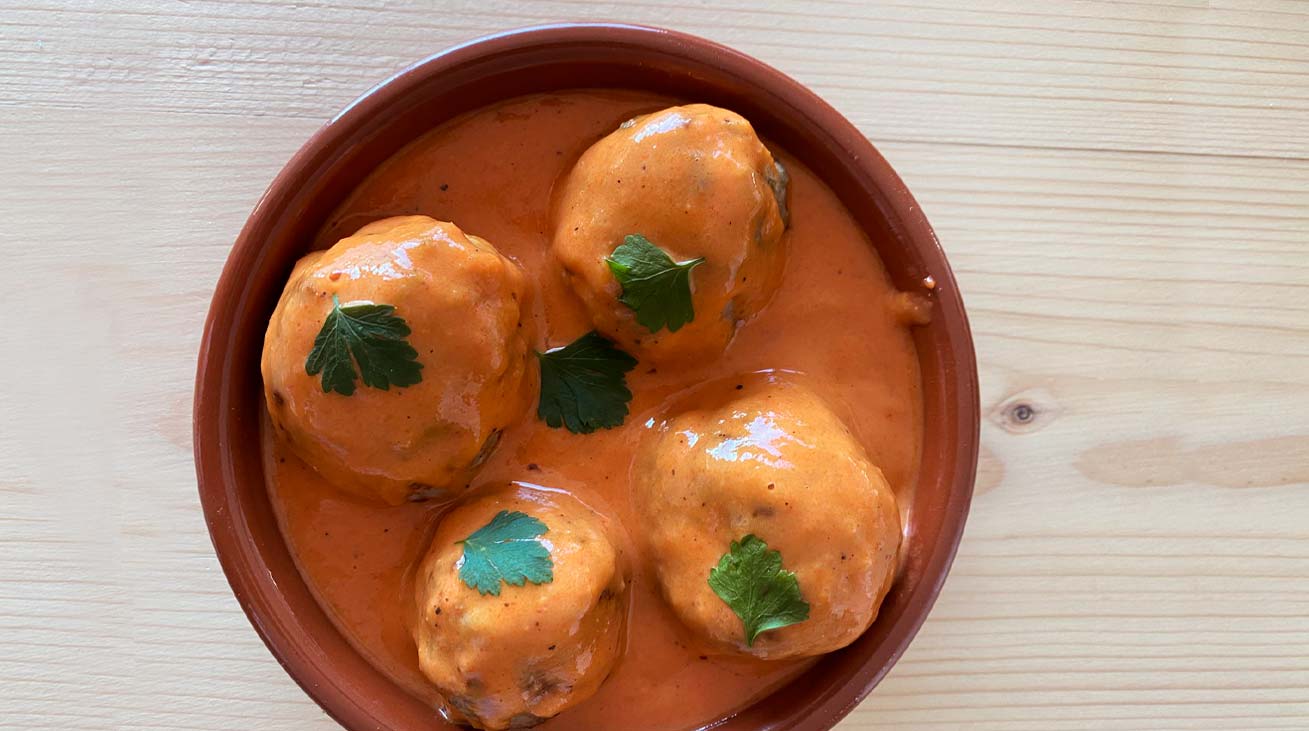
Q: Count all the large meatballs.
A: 4